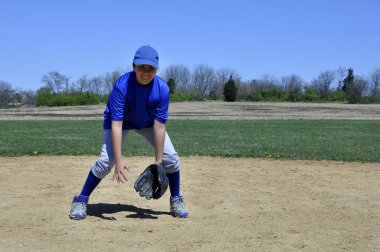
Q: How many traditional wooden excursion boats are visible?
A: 0